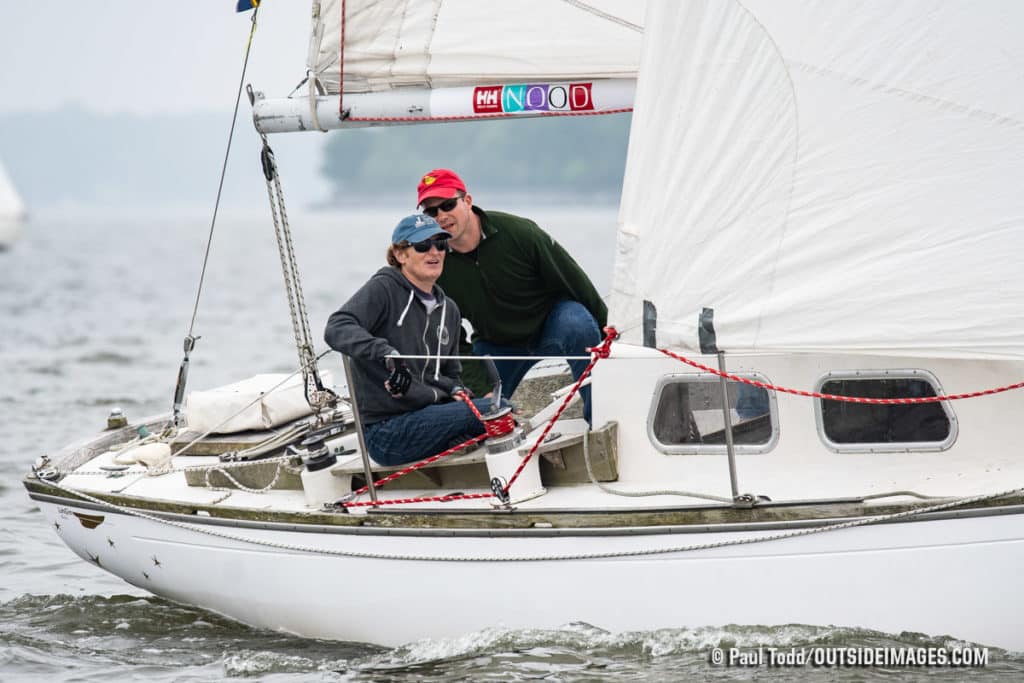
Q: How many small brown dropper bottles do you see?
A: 0